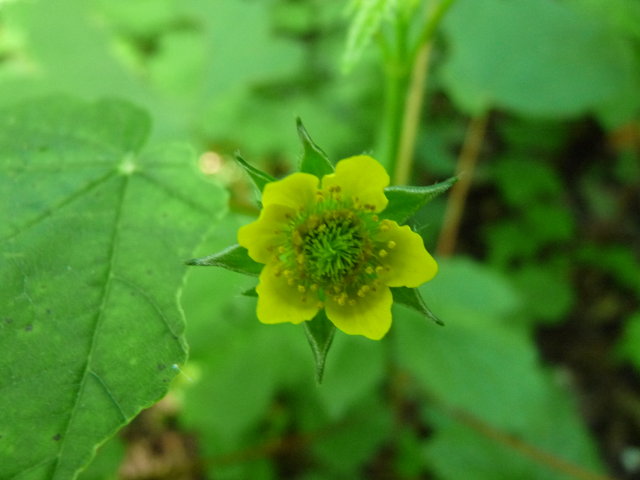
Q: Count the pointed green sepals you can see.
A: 6